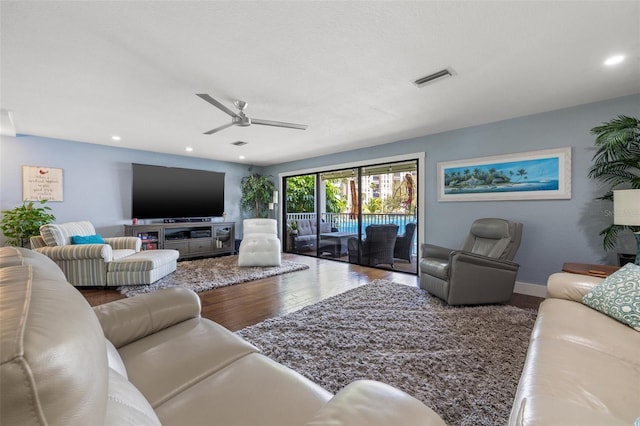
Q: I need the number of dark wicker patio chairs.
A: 2